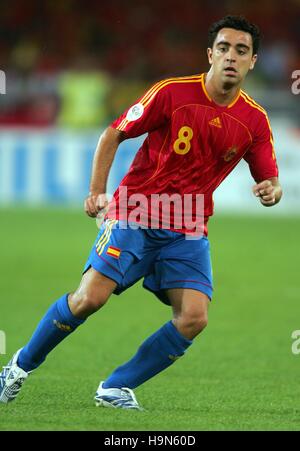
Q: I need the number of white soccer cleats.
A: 2